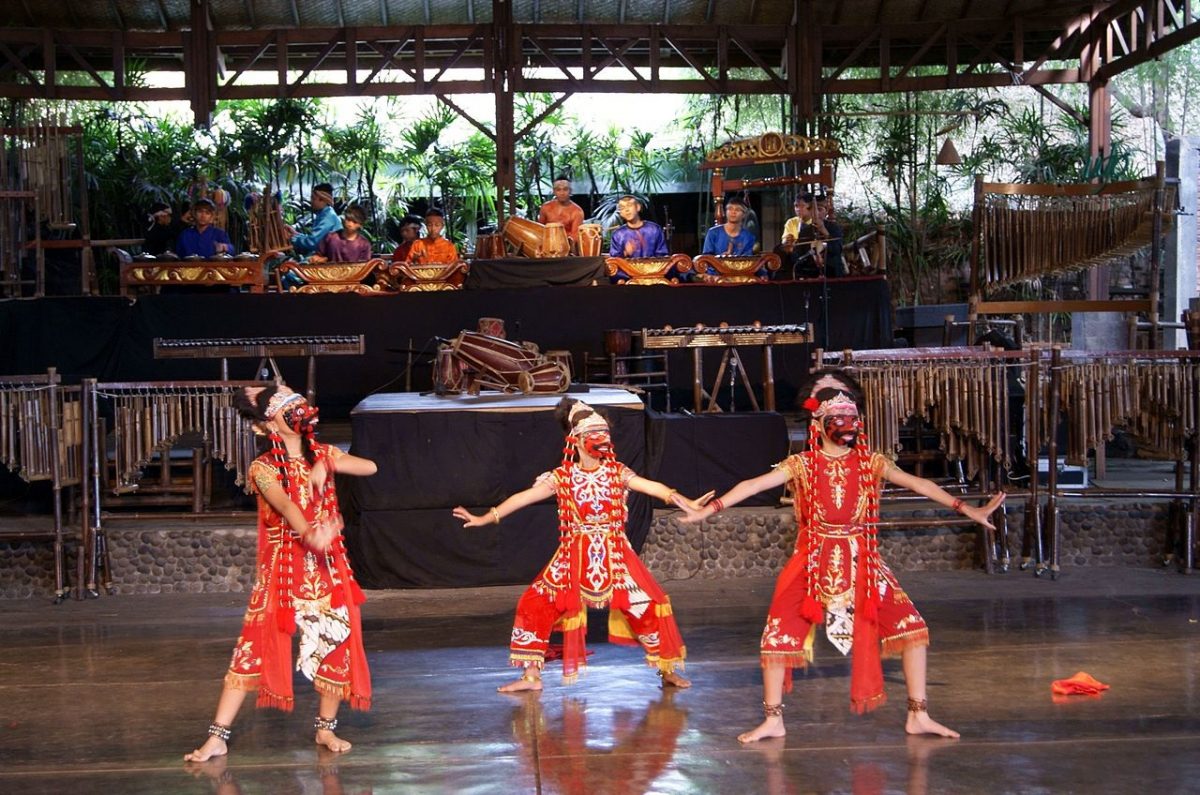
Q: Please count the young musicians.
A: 11